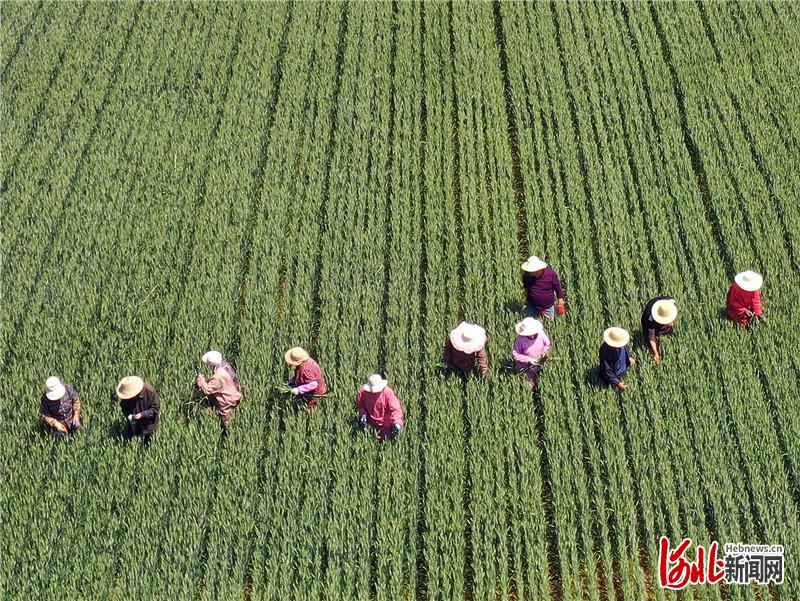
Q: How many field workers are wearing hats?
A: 11